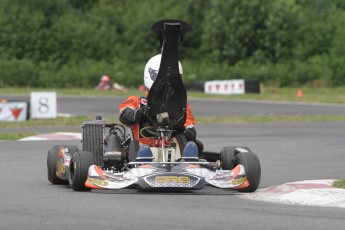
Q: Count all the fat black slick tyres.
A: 4